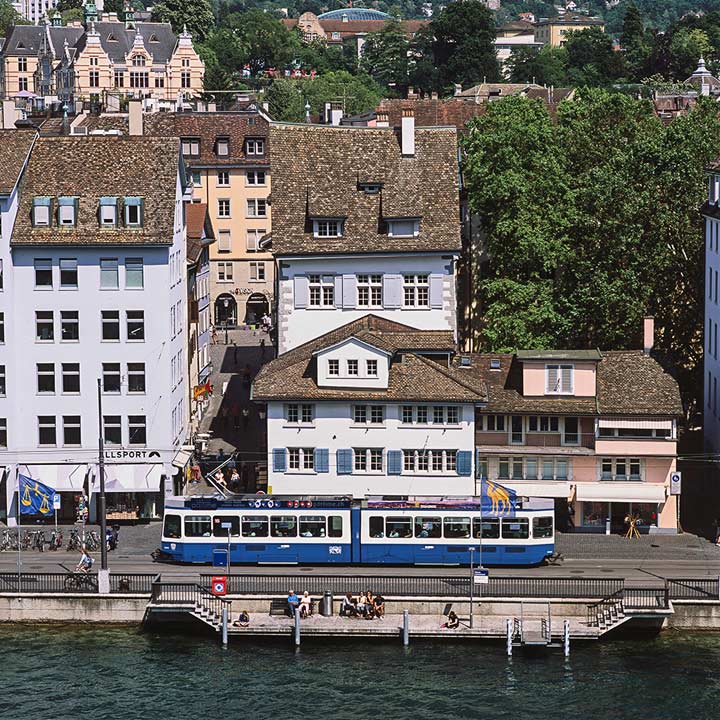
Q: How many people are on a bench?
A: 6